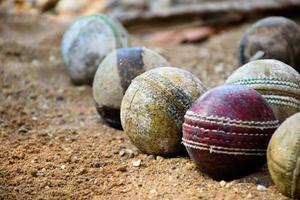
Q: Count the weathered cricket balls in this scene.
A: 7